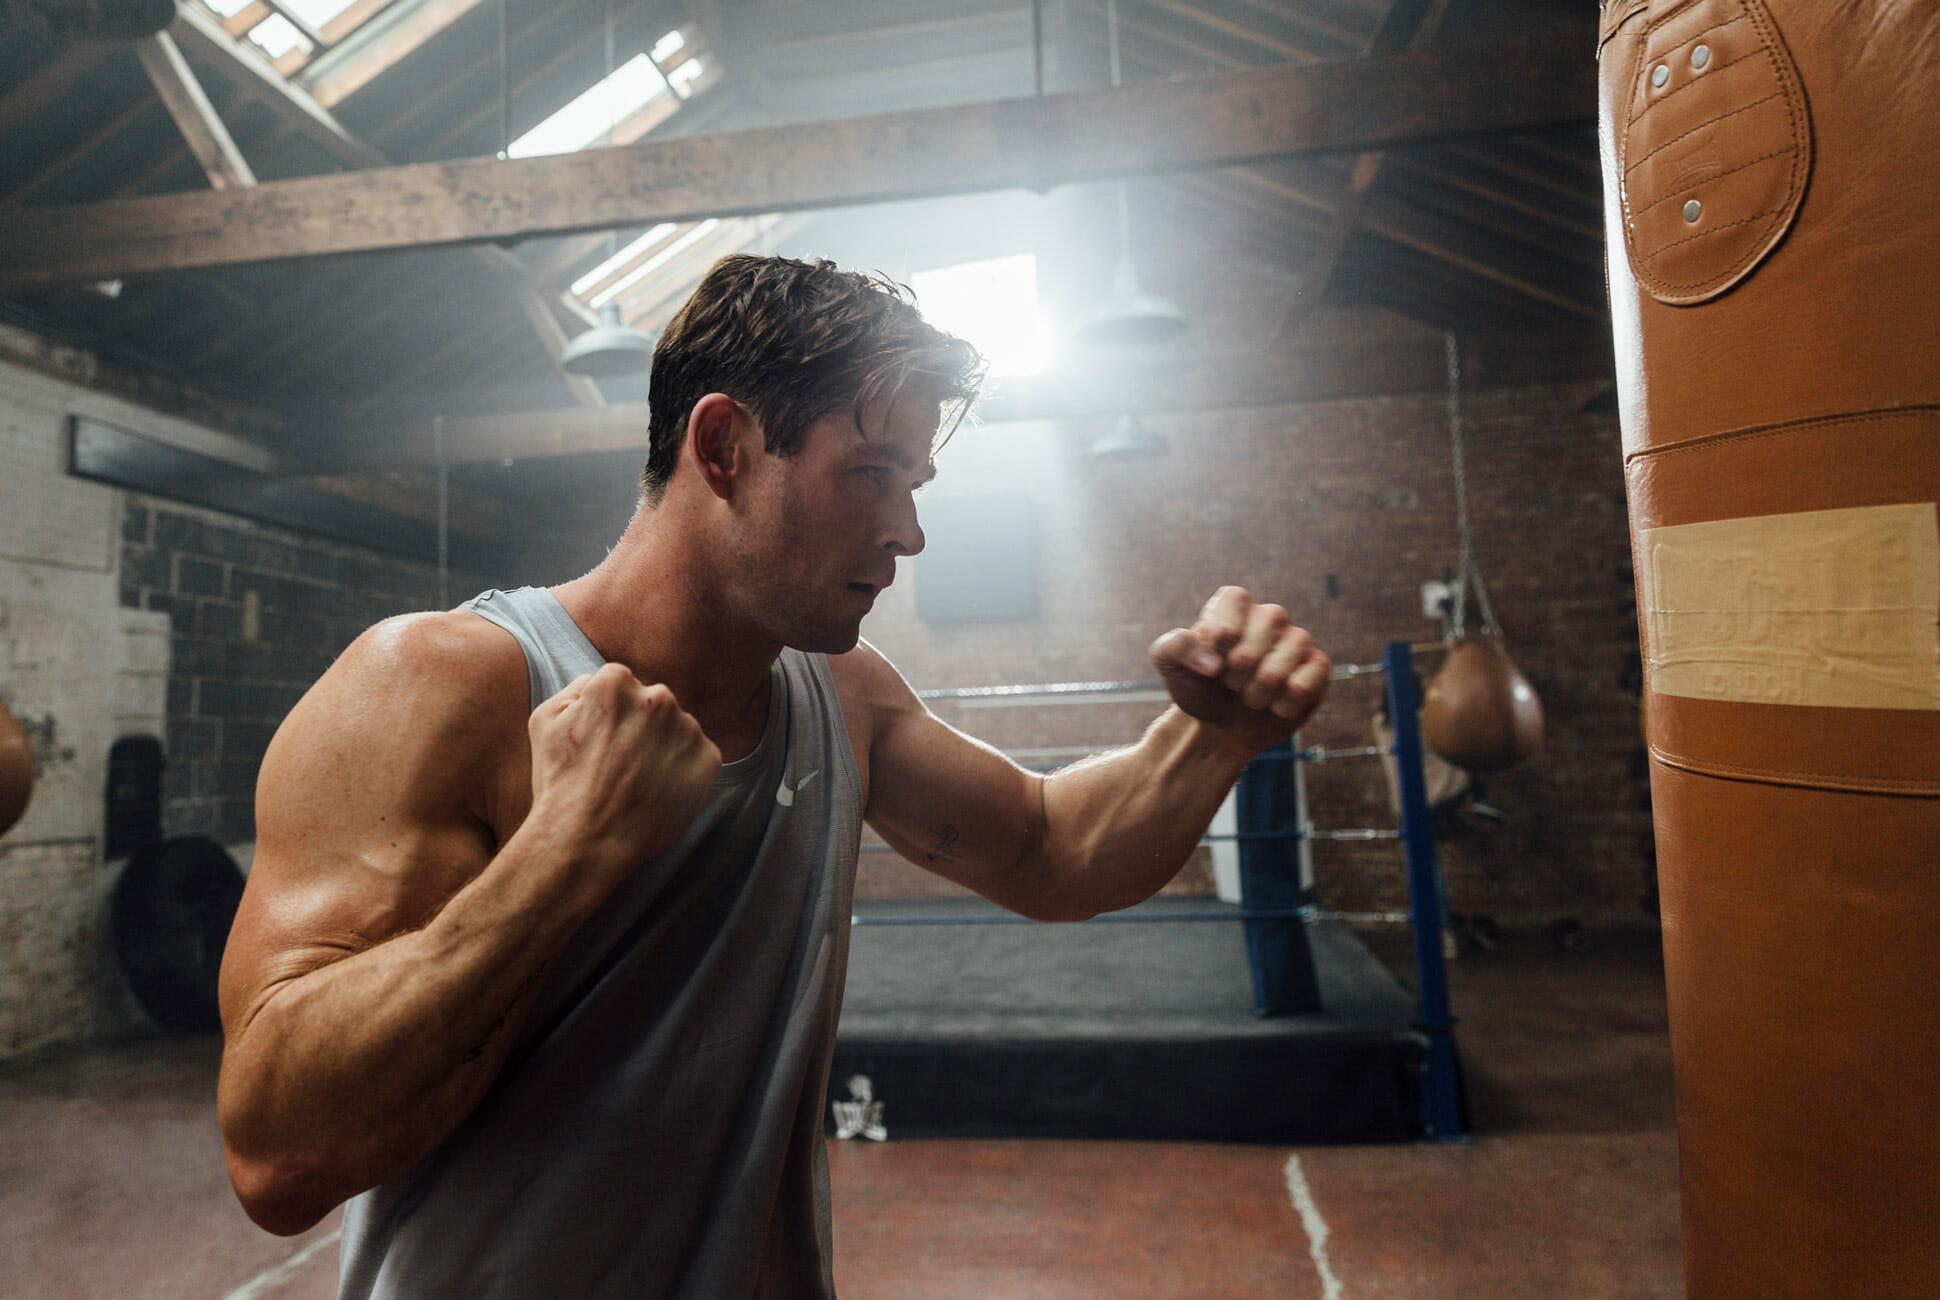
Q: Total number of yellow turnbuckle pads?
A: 0